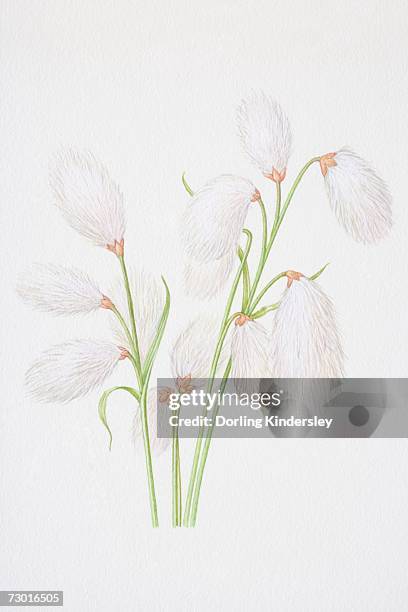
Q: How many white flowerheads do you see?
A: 12